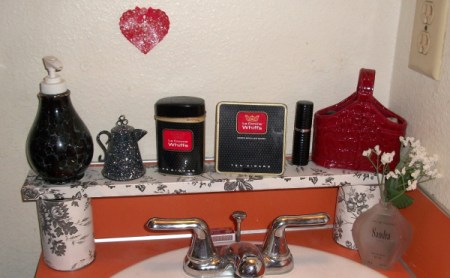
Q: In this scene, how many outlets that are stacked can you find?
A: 2